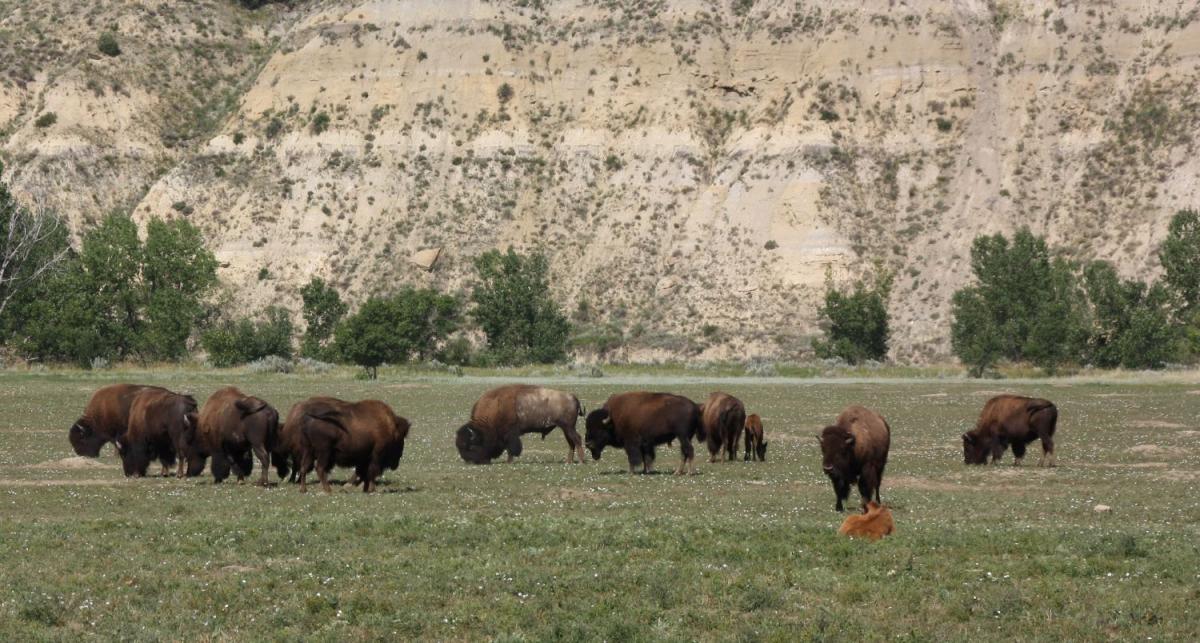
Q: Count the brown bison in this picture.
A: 12